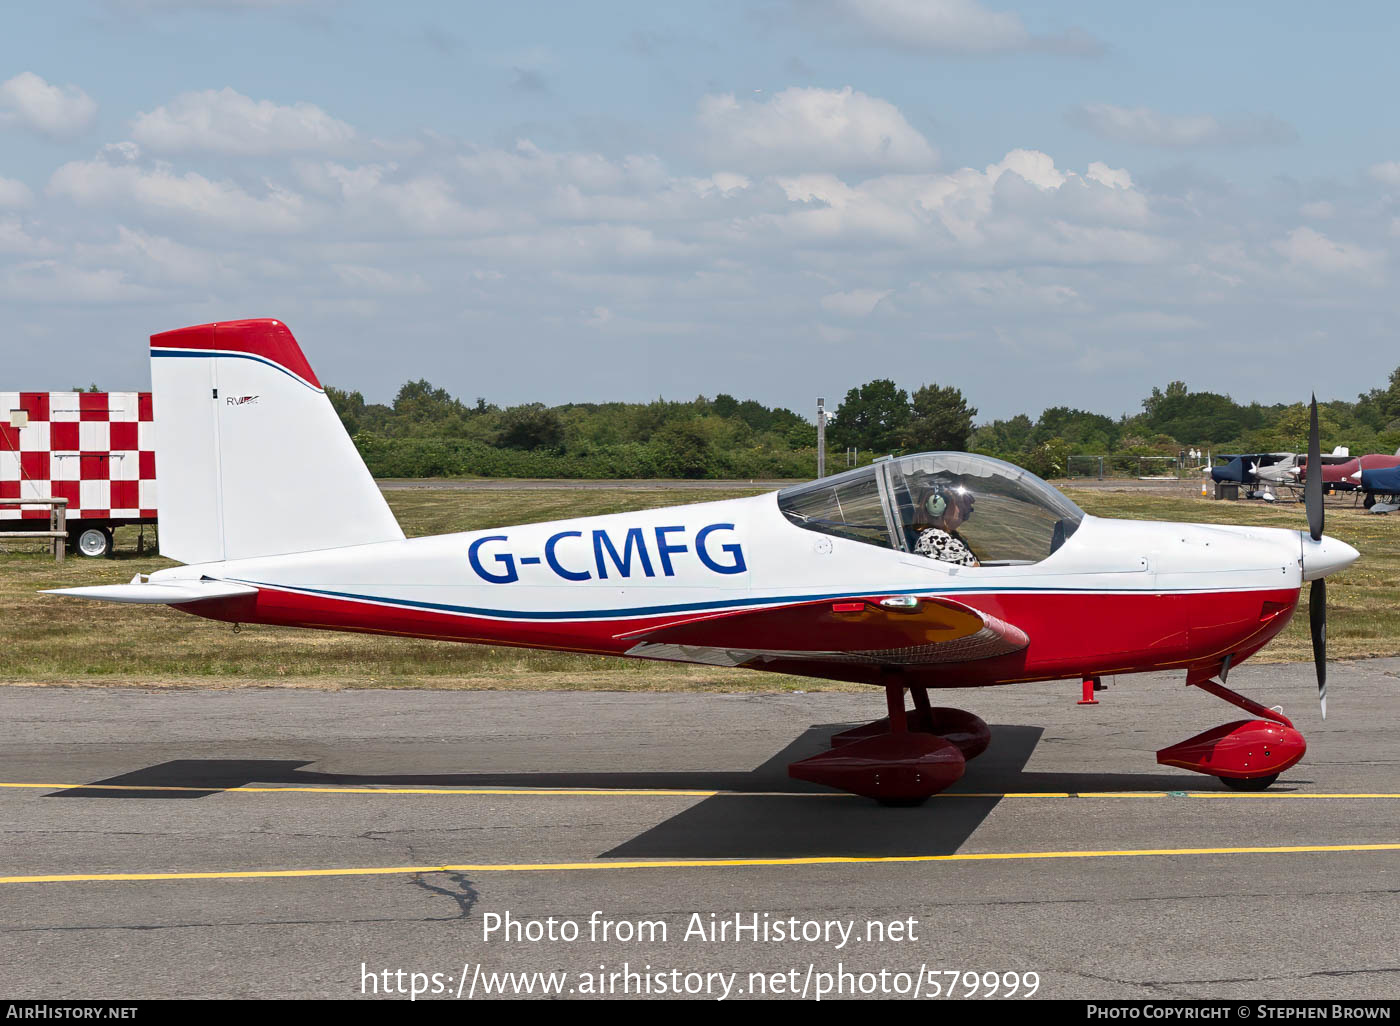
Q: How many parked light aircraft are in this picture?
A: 4